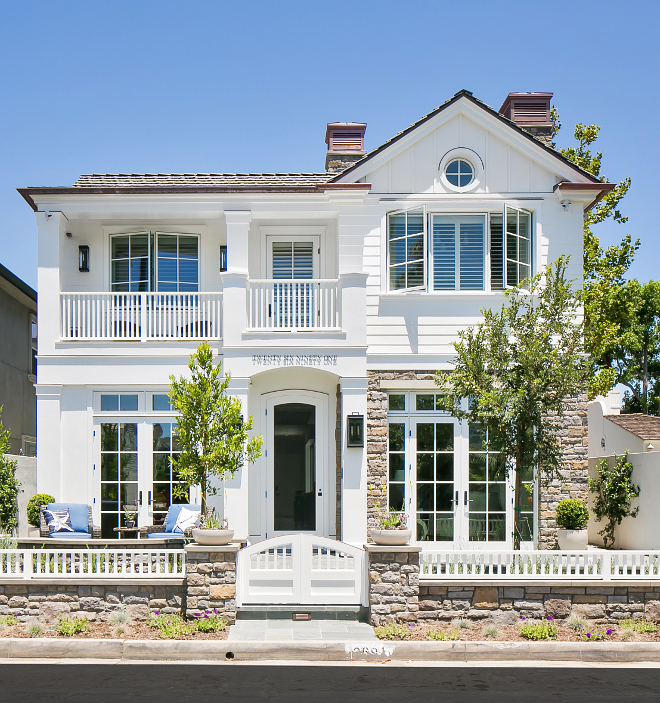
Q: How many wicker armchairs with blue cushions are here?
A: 2